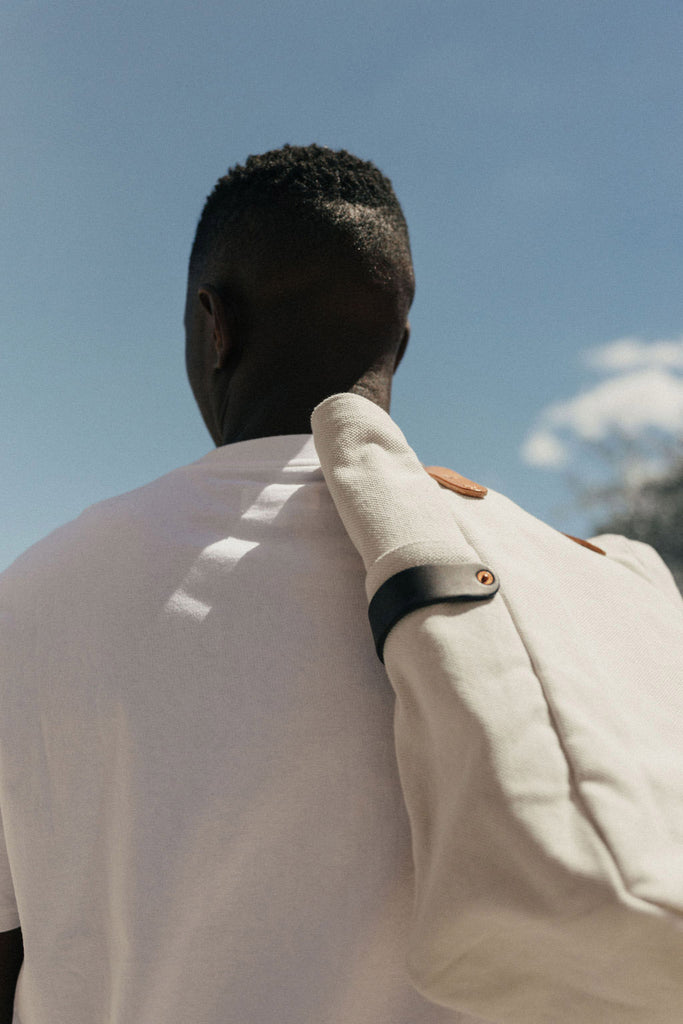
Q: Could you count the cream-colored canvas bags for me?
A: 1